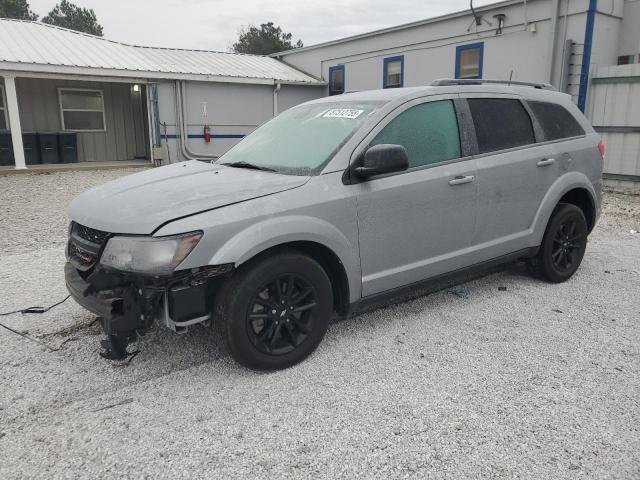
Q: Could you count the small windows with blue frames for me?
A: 3